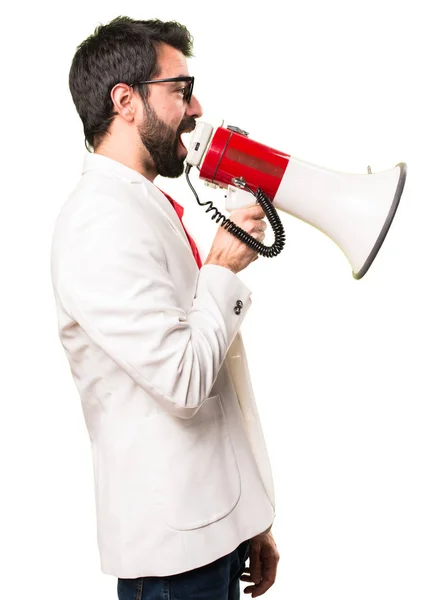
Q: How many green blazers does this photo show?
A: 0